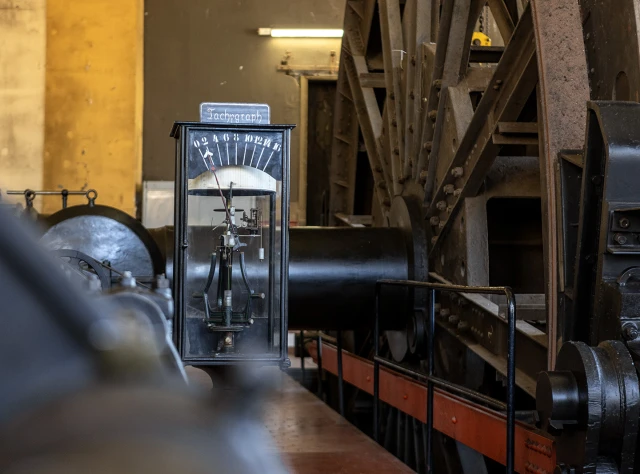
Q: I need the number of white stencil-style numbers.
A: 9